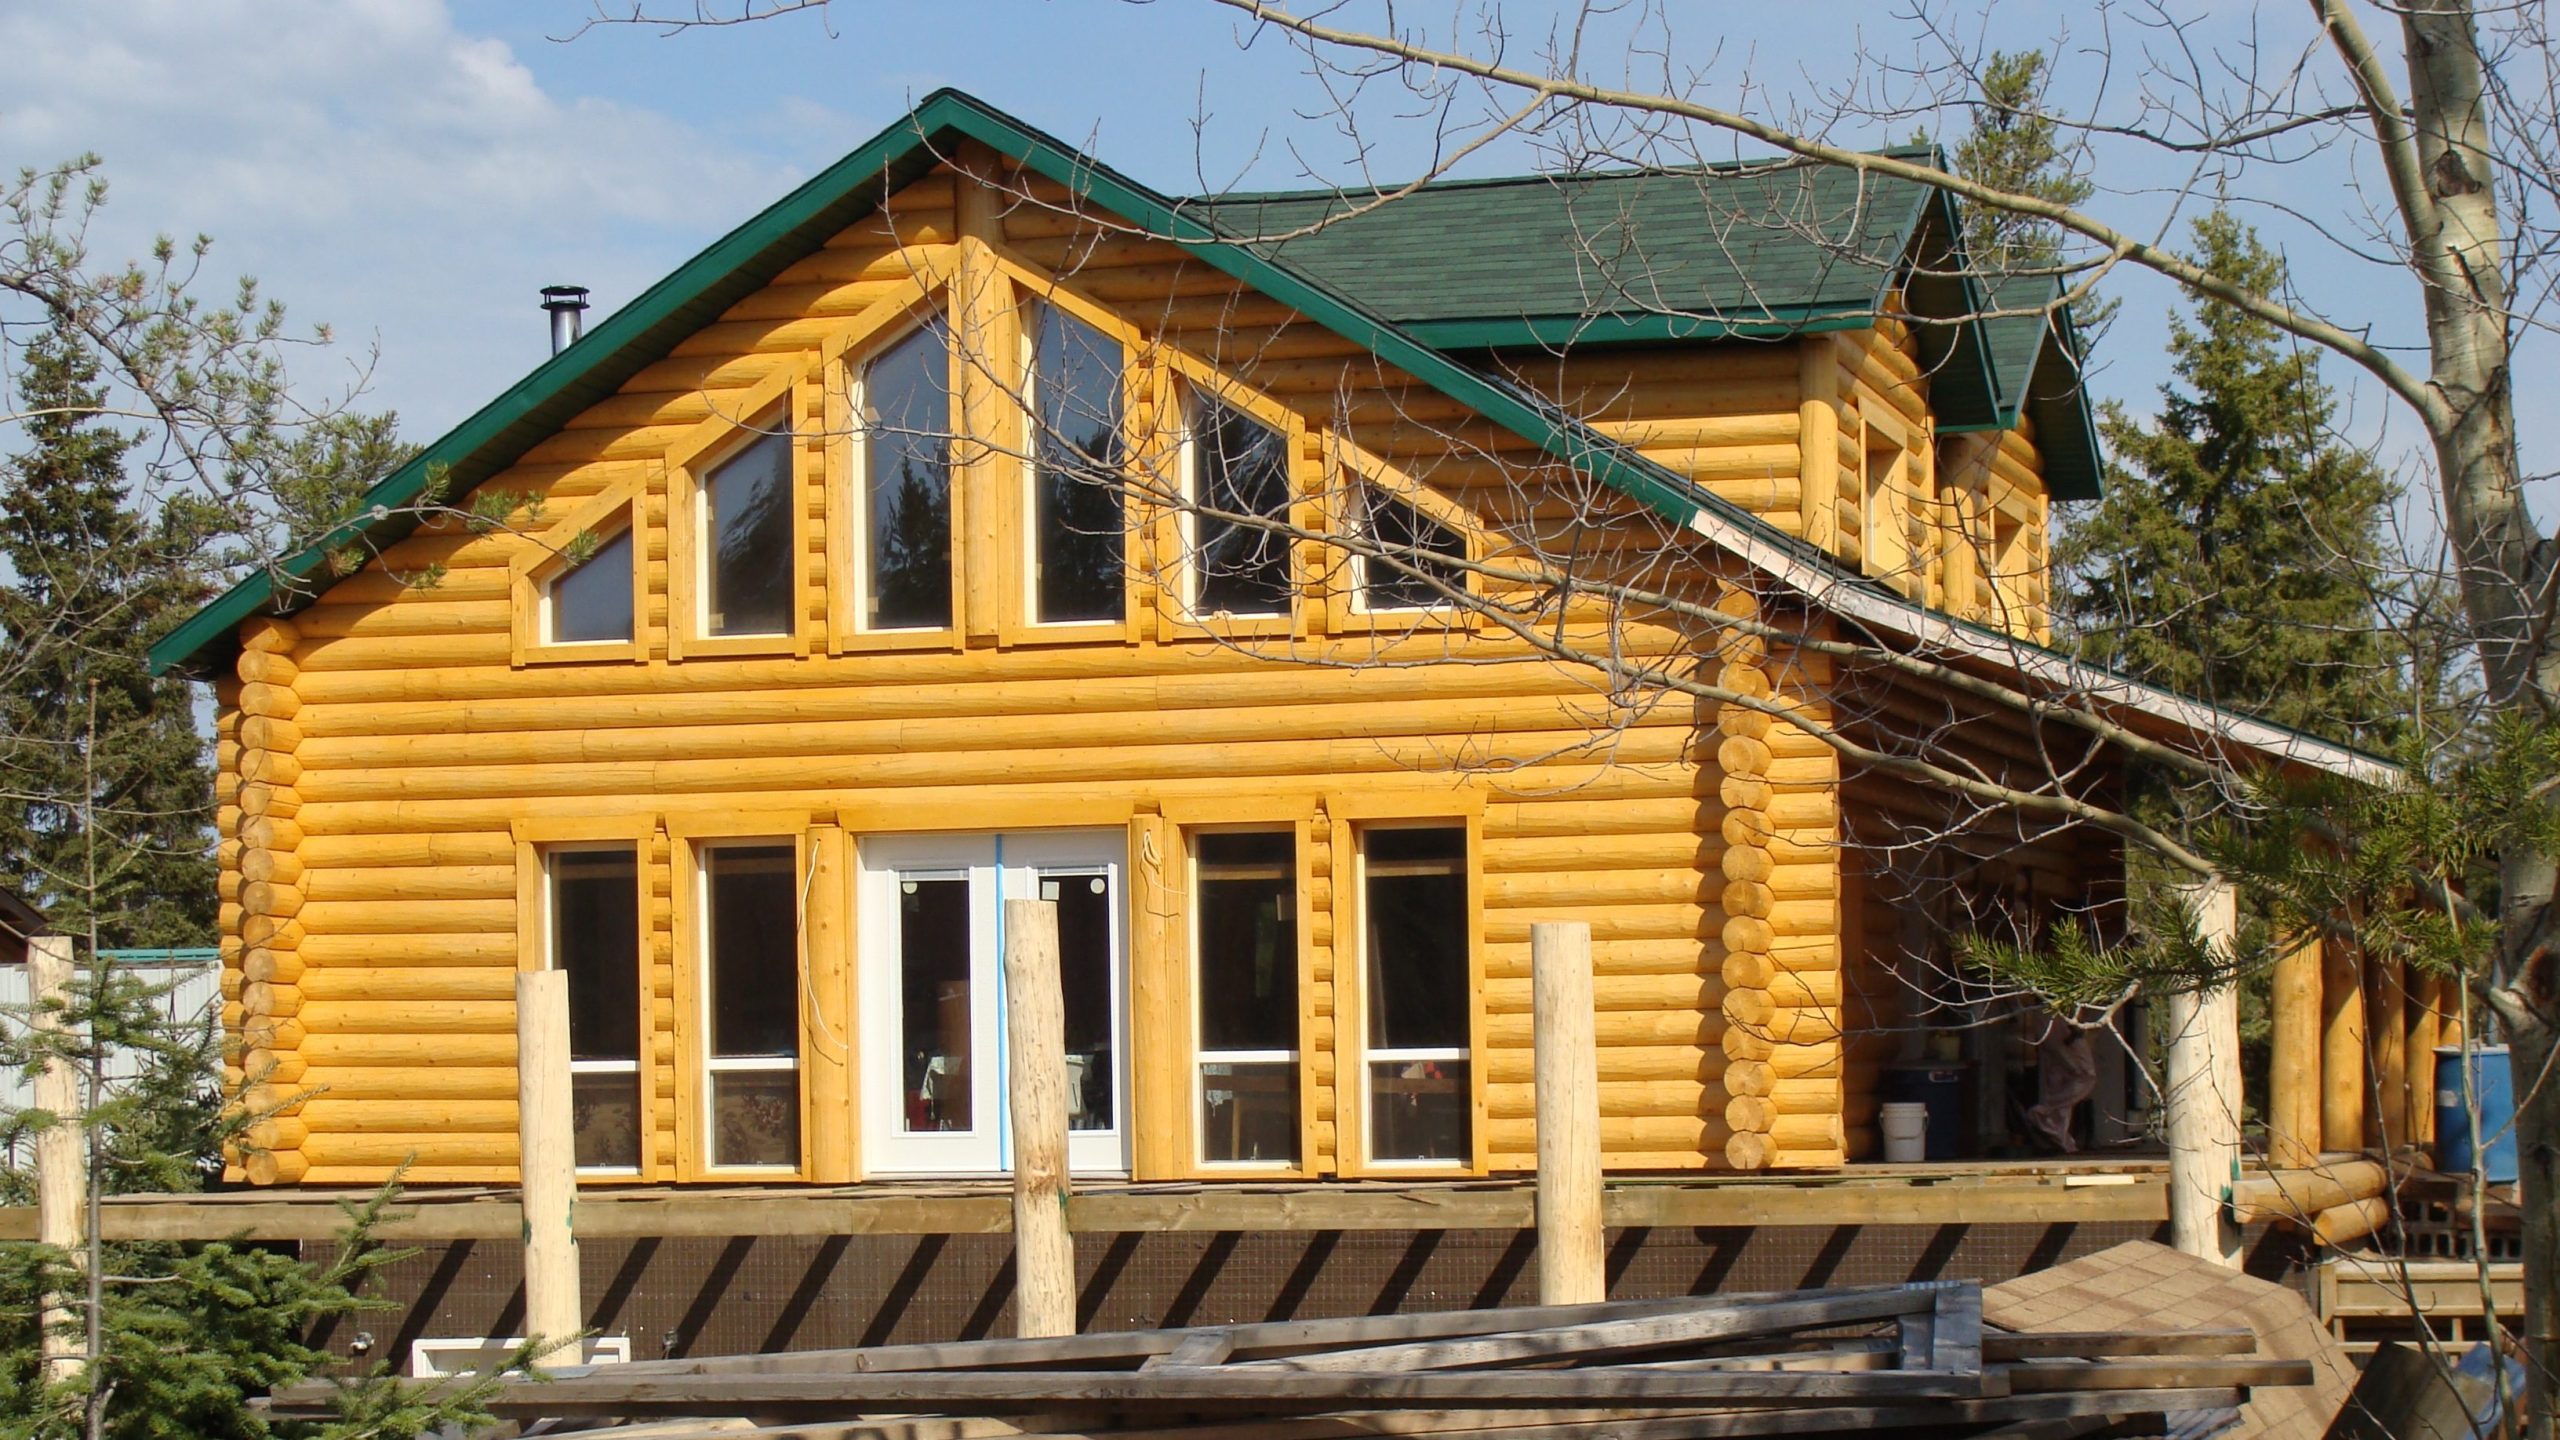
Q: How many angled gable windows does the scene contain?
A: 6